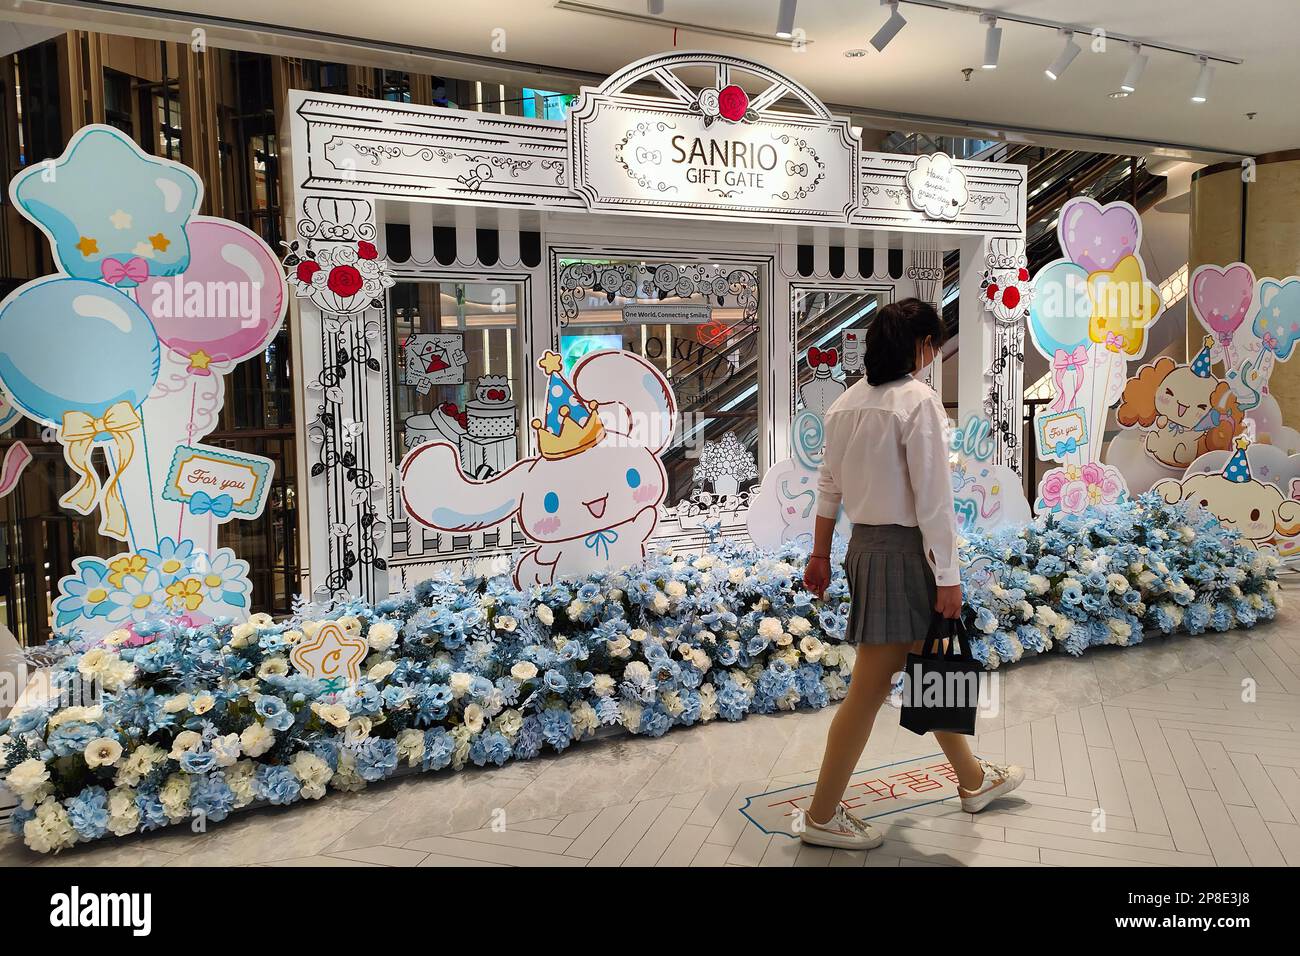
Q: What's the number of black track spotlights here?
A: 0